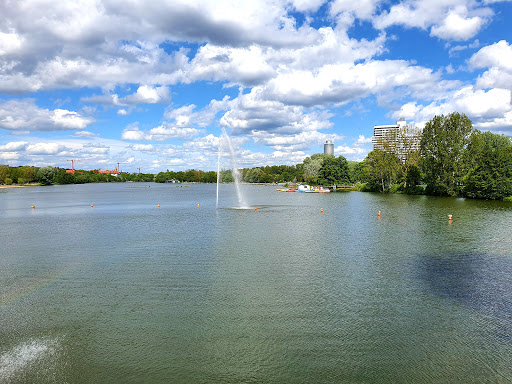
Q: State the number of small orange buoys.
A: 8